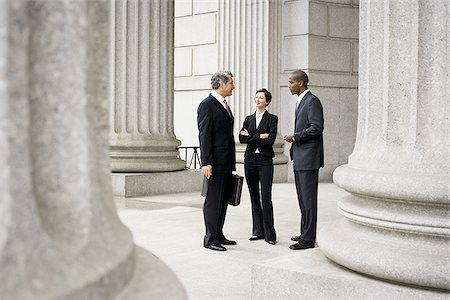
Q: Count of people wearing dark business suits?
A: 3